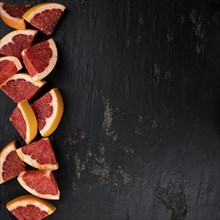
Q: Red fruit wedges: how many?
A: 12